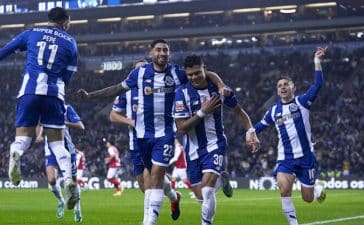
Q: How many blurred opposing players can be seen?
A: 3